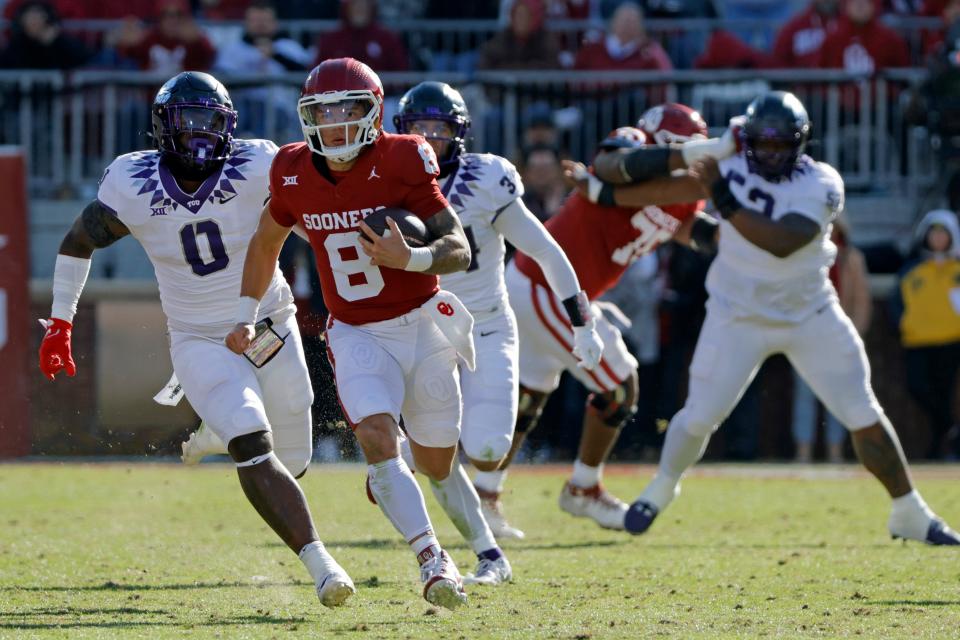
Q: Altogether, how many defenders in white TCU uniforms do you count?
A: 3